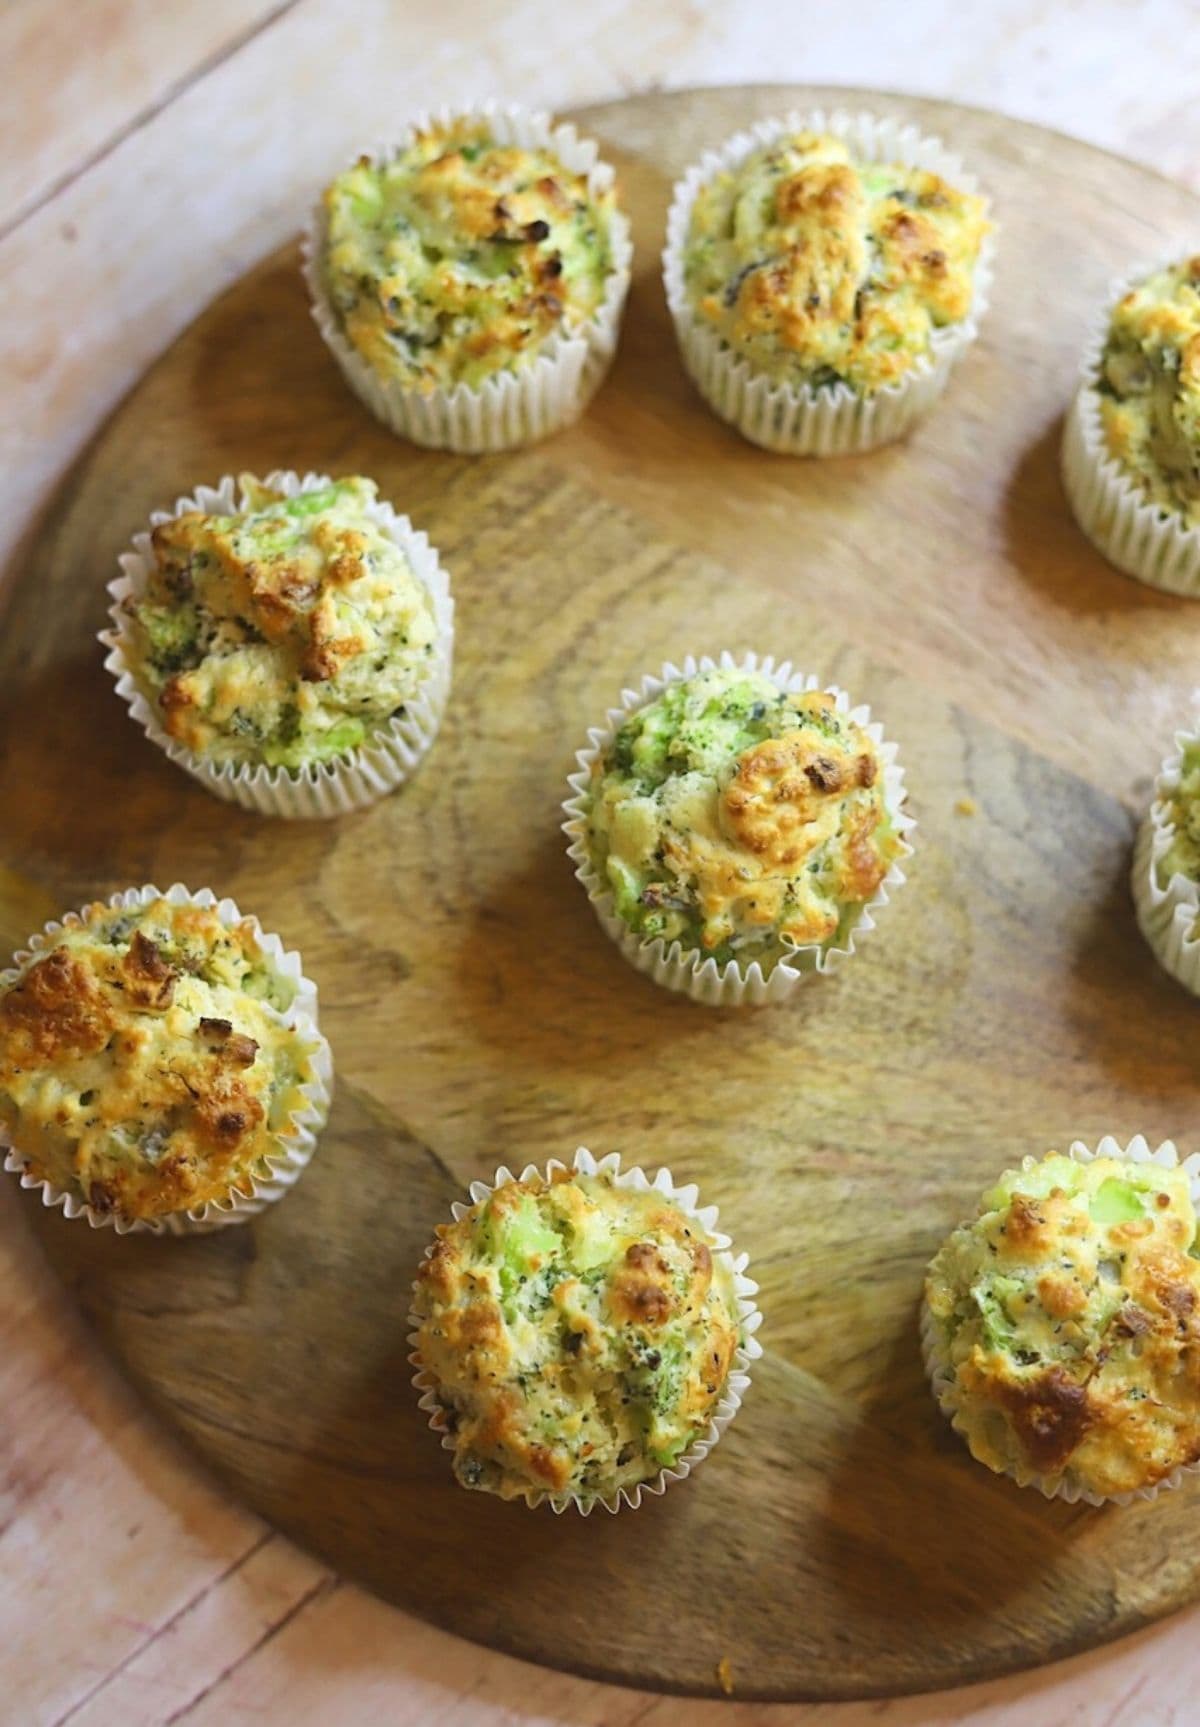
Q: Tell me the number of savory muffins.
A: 9